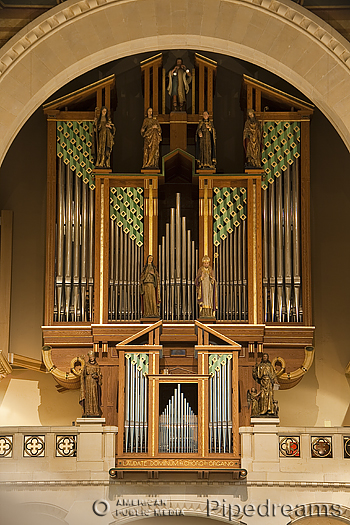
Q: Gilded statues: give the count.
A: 9